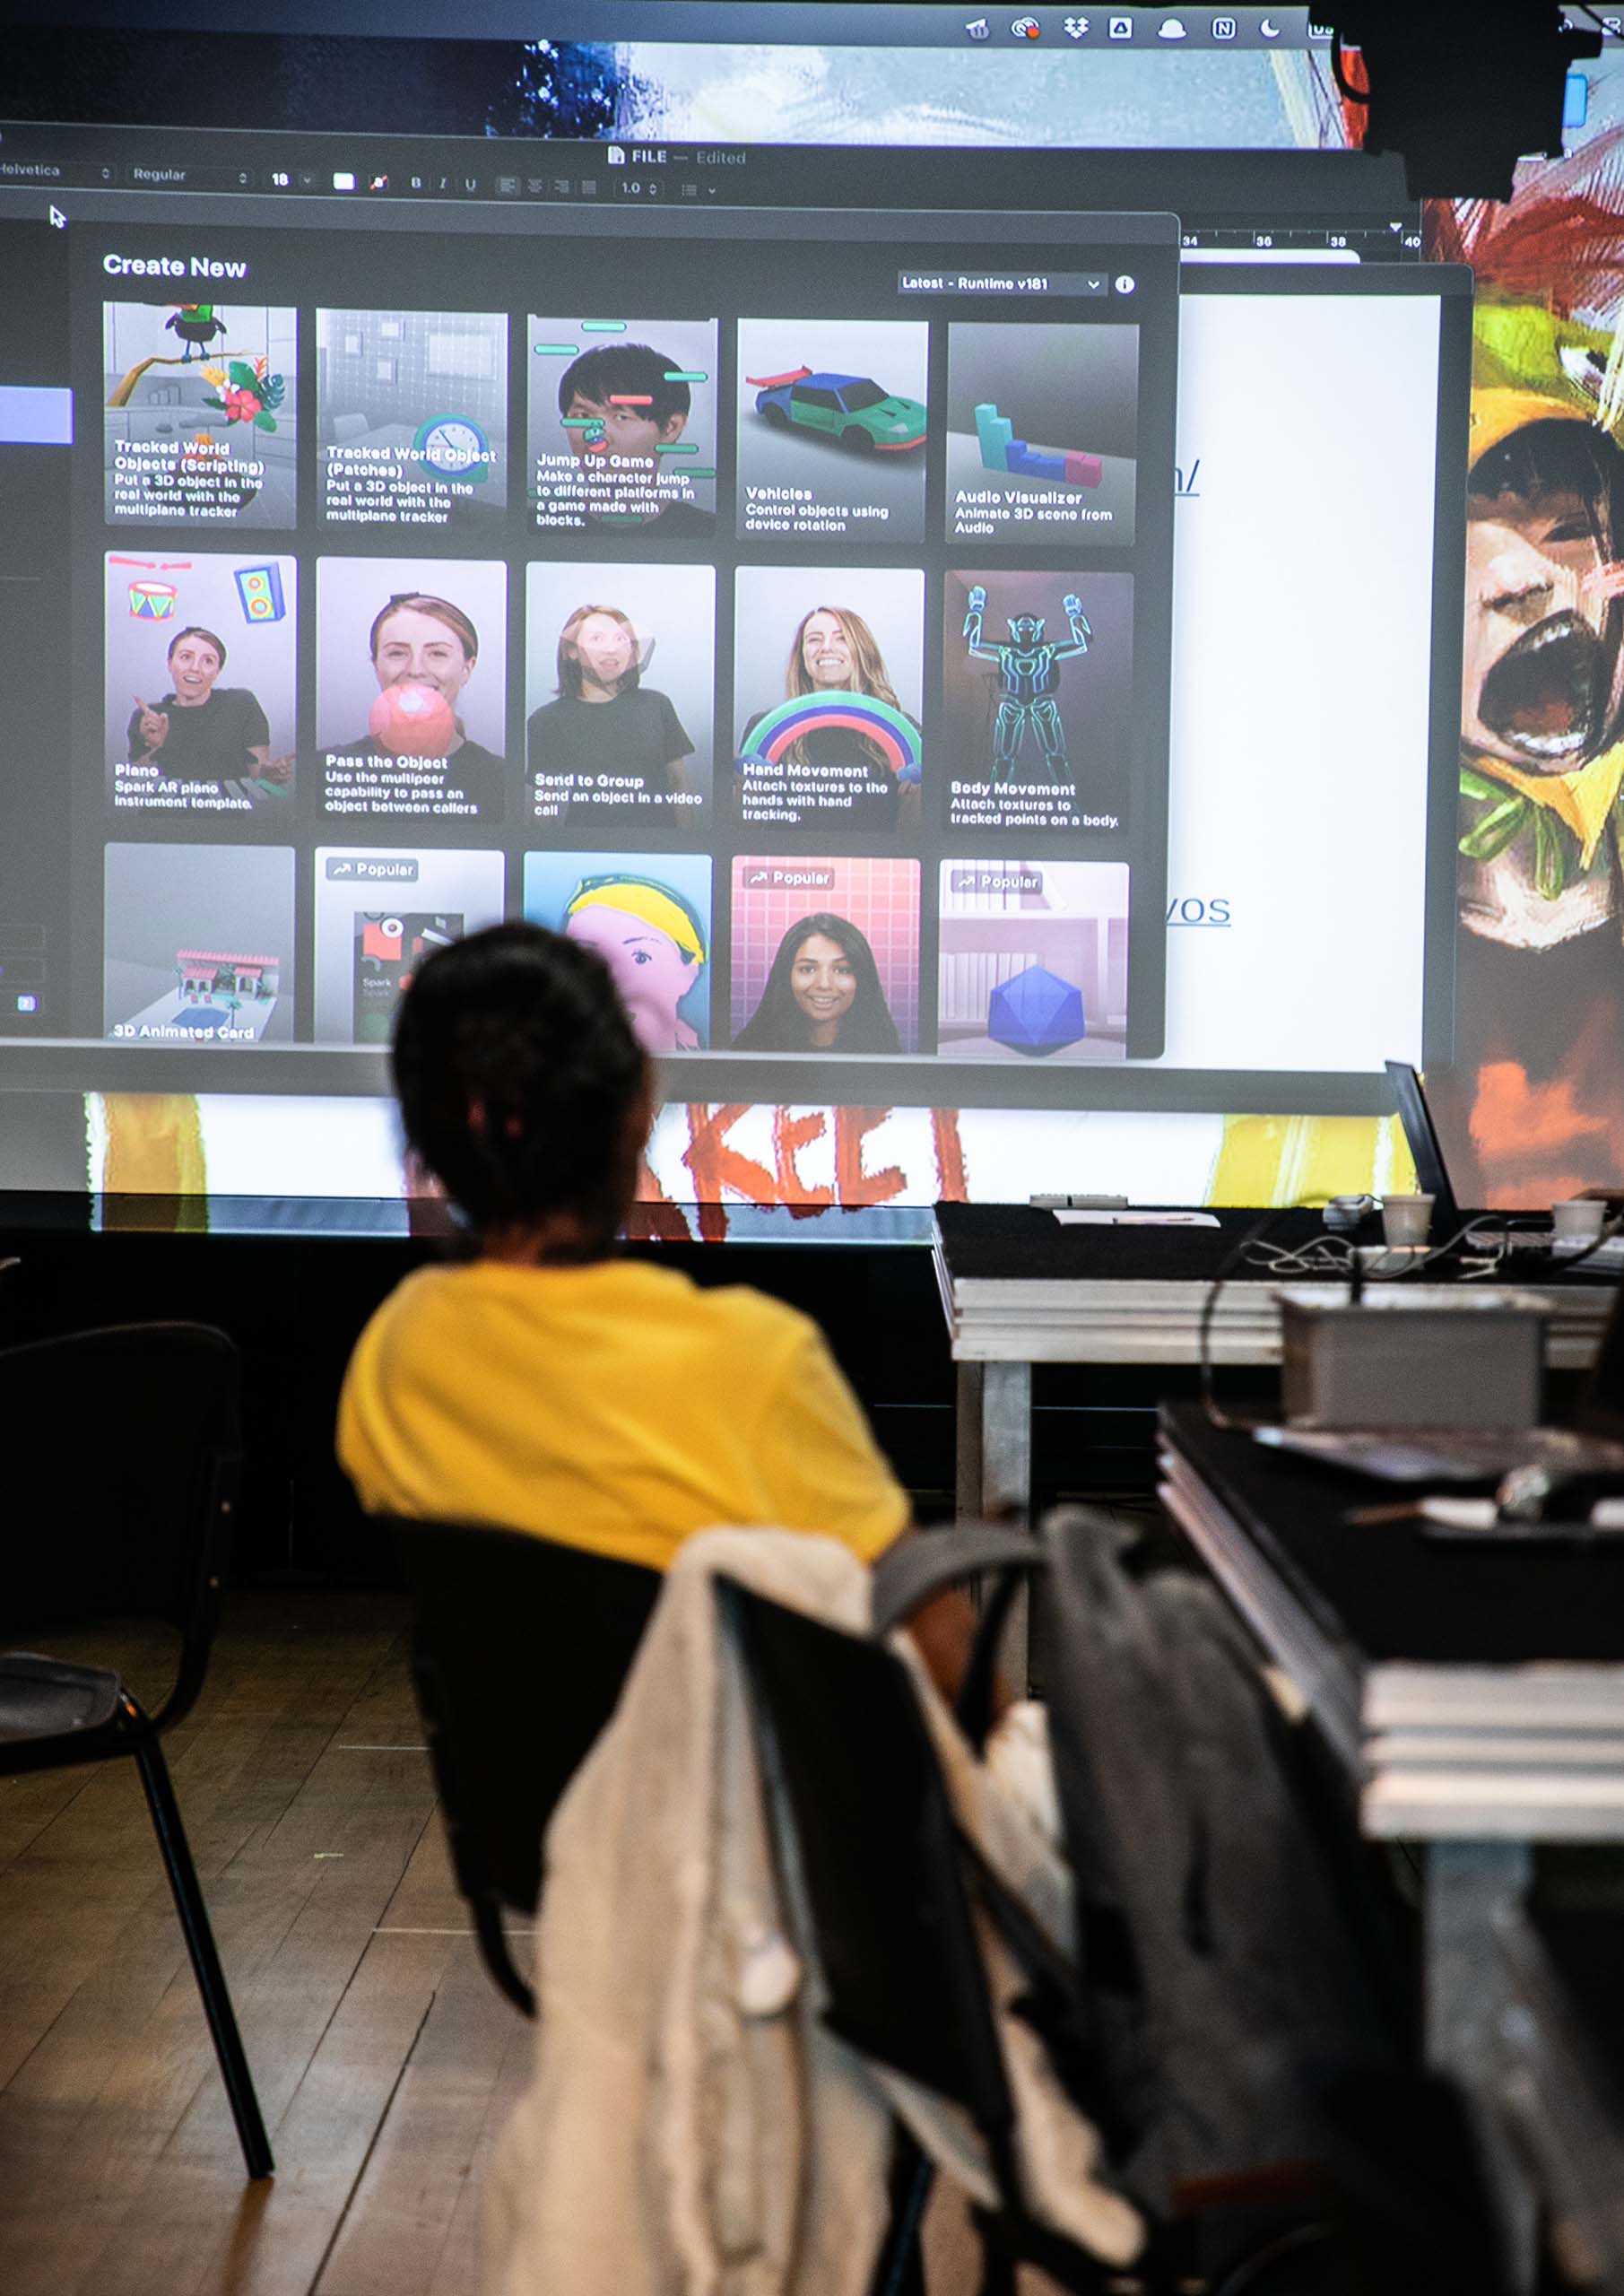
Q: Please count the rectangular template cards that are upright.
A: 15